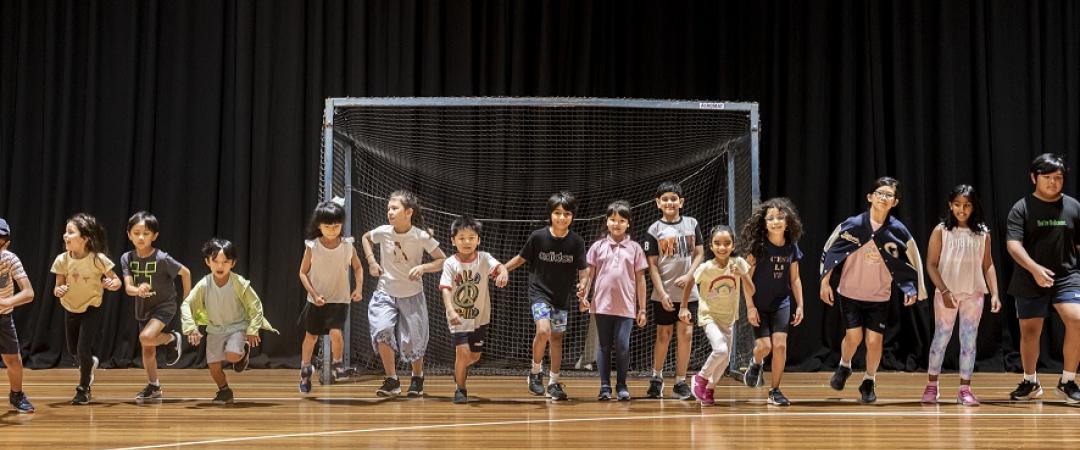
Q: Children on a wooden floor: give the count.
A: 15